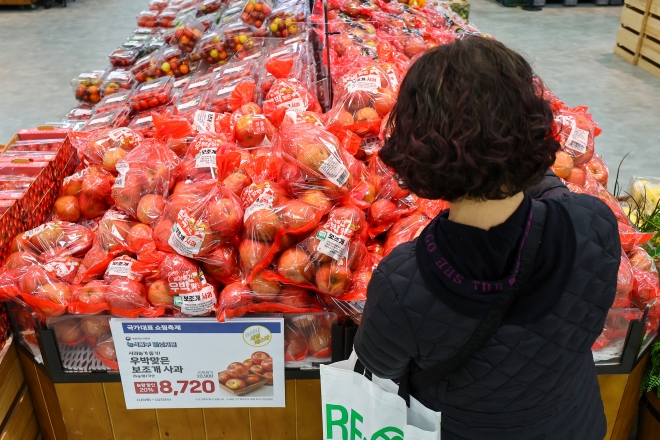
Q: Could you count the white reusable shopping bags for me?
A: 1